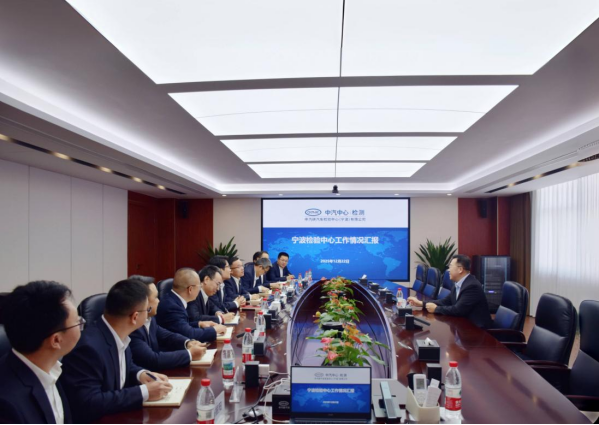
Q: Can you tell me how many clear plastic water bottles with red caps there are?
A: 13